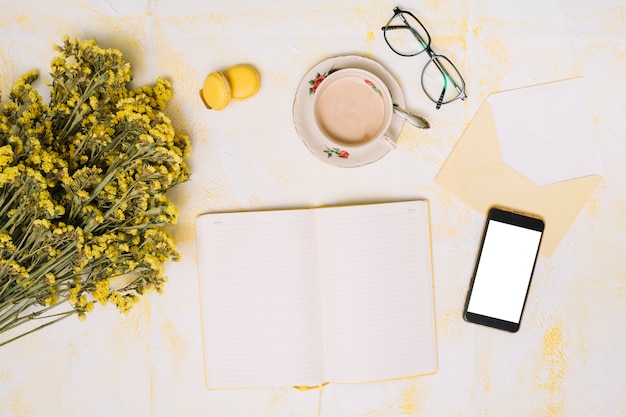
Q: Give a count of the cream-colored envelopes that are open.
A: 1